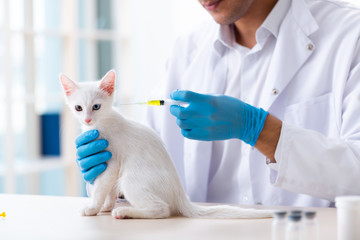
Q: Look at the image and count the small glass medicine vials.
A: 4